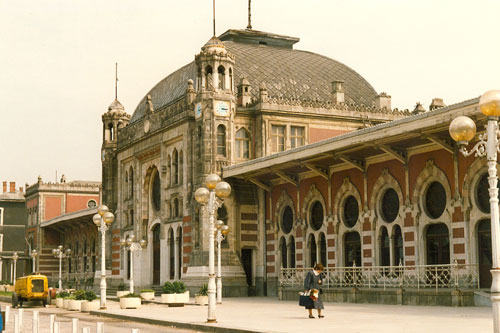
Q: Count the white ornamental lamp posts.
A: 8